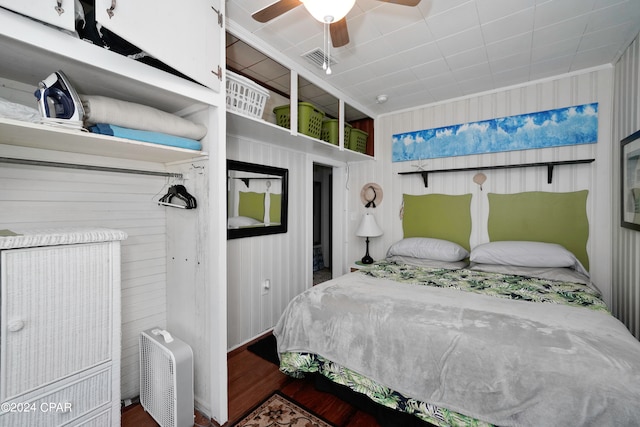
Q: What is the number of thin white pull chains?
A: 2